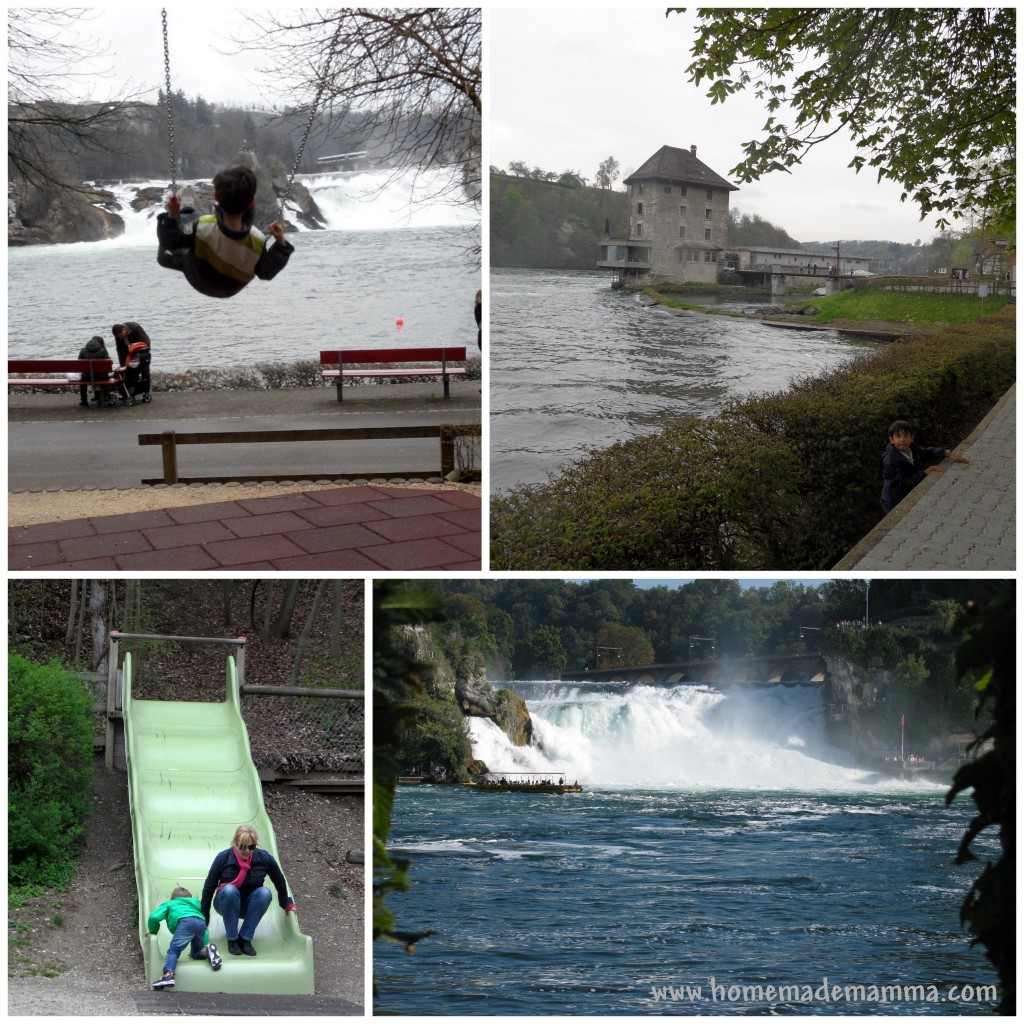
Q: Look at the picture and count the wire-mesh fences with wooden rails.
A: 1